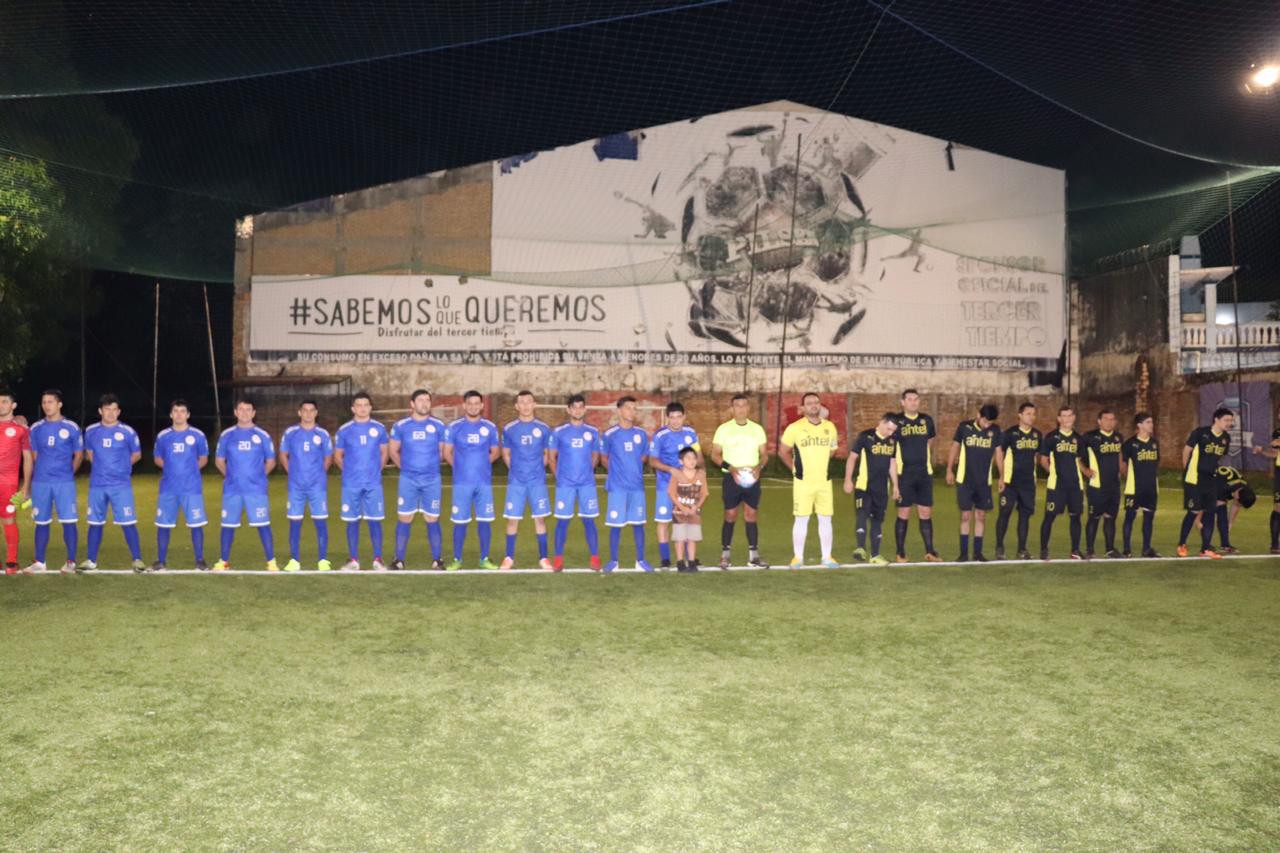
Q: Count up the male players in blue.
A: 12